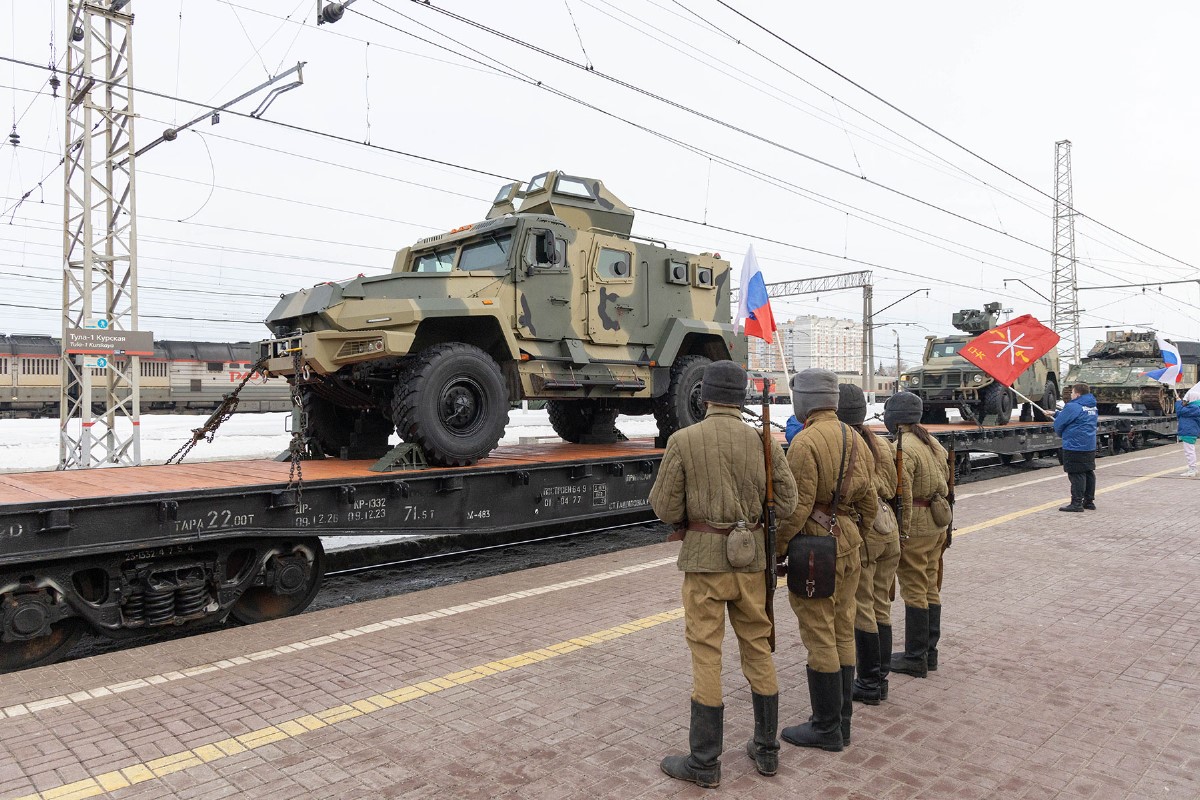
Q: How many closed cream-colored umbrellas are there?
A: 0